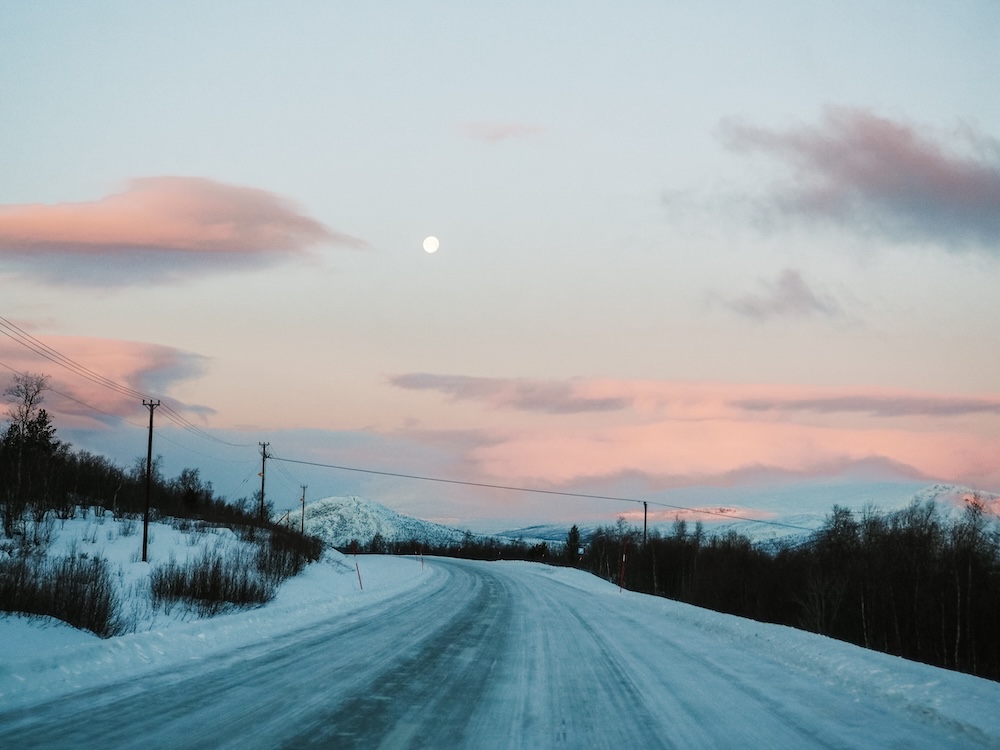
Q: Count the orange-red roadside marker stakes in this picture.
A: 3